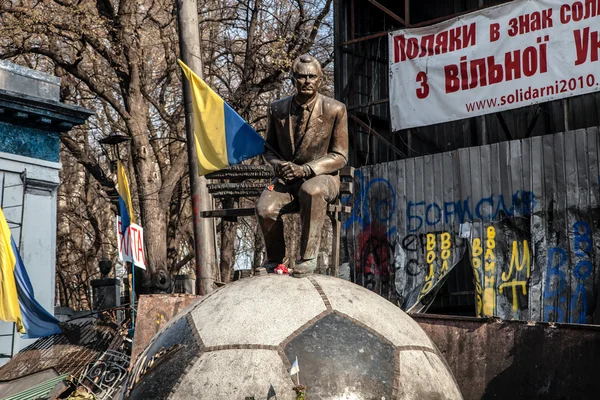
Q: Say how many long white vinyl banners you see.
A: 1